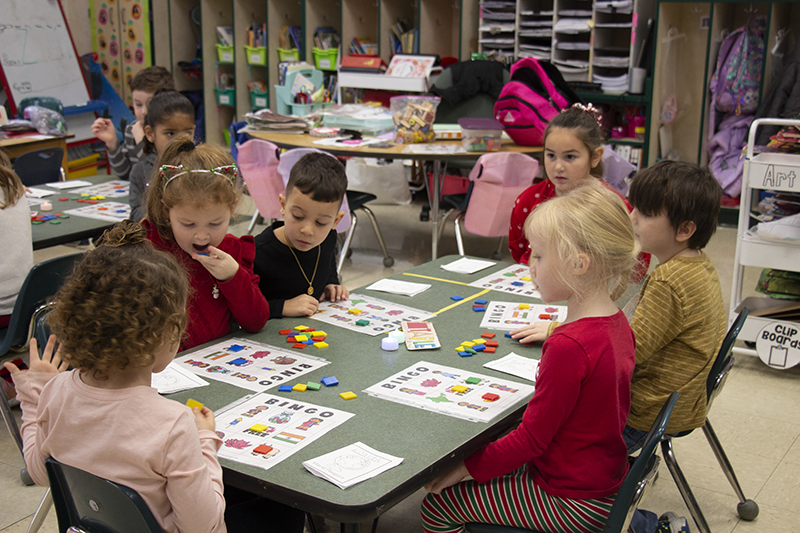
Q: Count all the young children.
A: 9